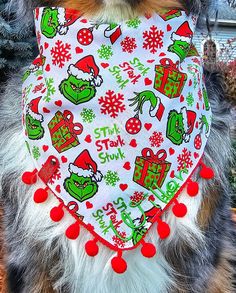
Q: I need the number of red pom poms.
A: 11